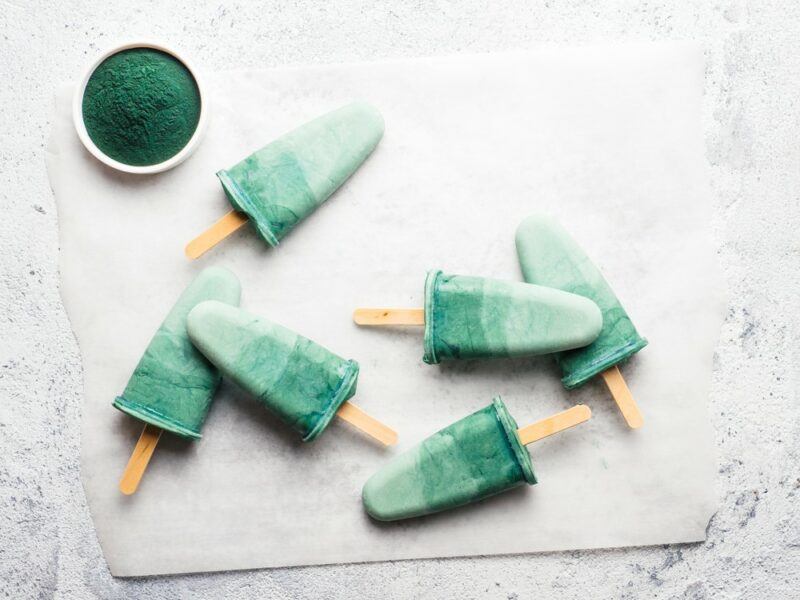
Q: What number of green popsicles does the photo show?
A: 6